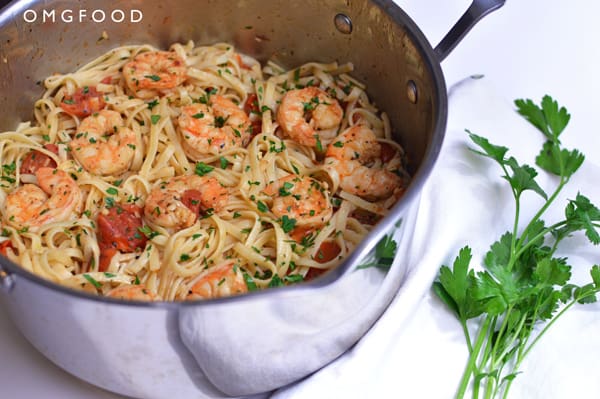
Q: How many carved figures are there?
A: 0